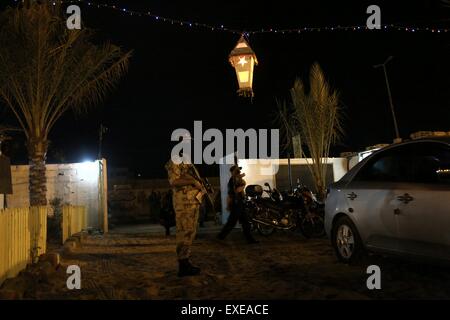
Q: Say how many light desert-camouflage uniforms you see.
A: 1